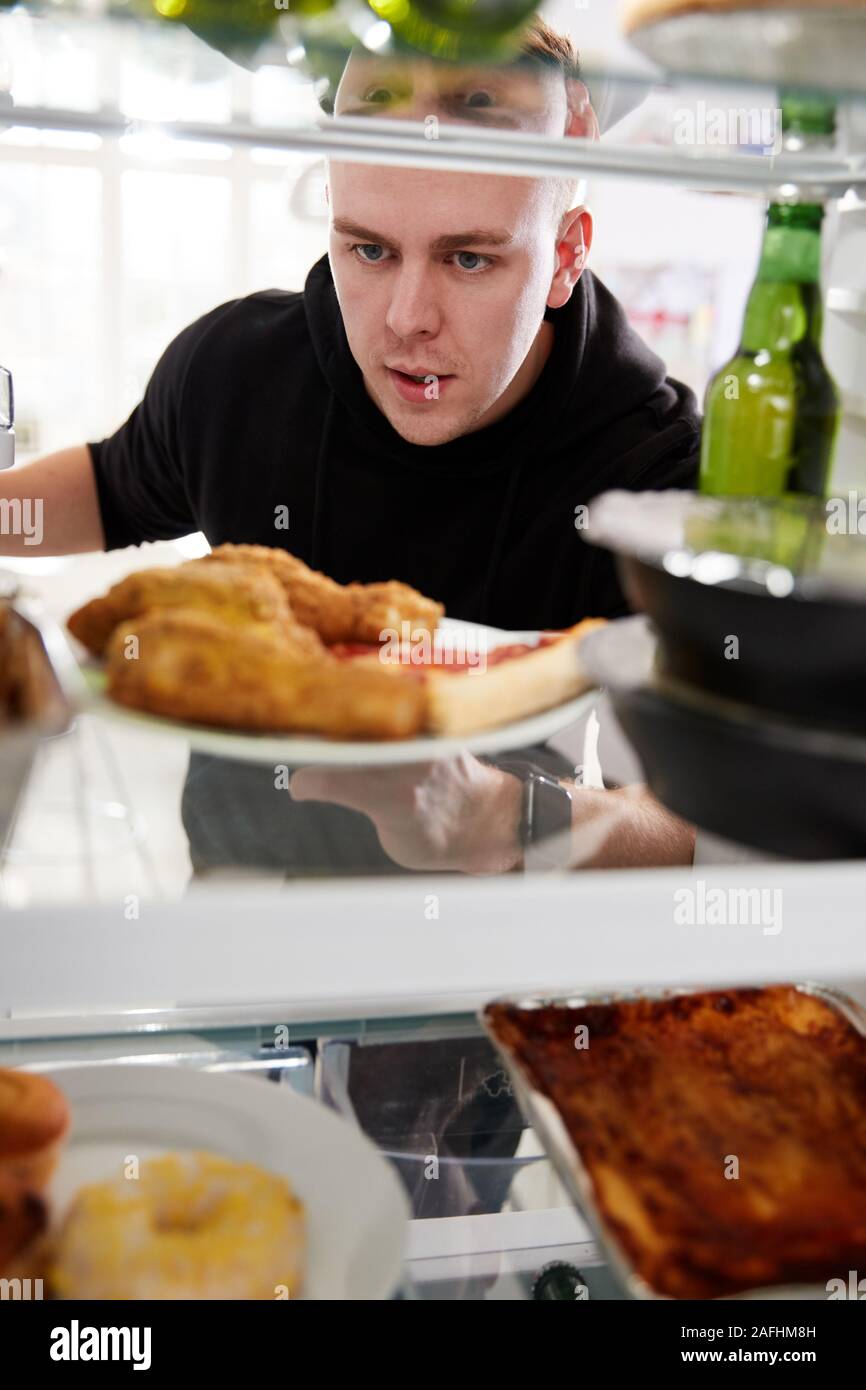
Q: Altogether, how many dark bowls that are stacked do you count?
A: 2